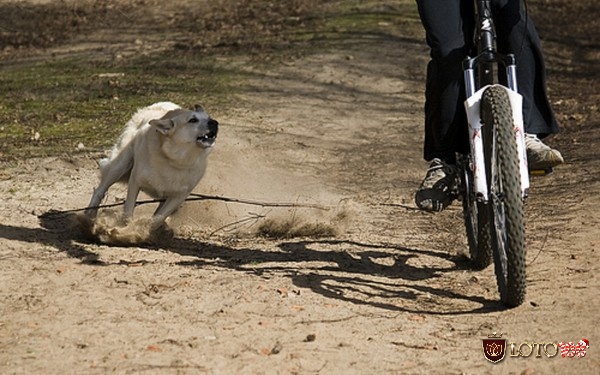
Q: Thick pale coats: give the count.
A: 1